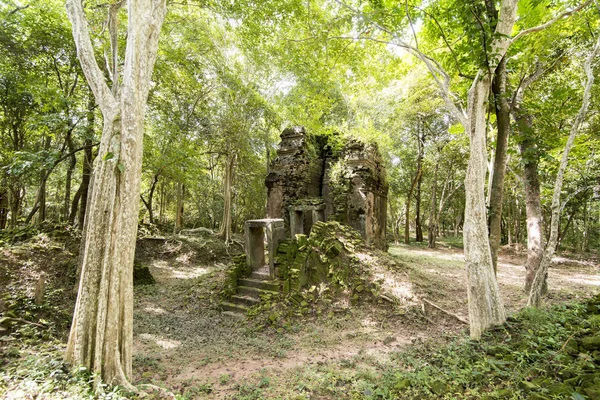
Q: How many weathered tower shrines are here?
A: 1